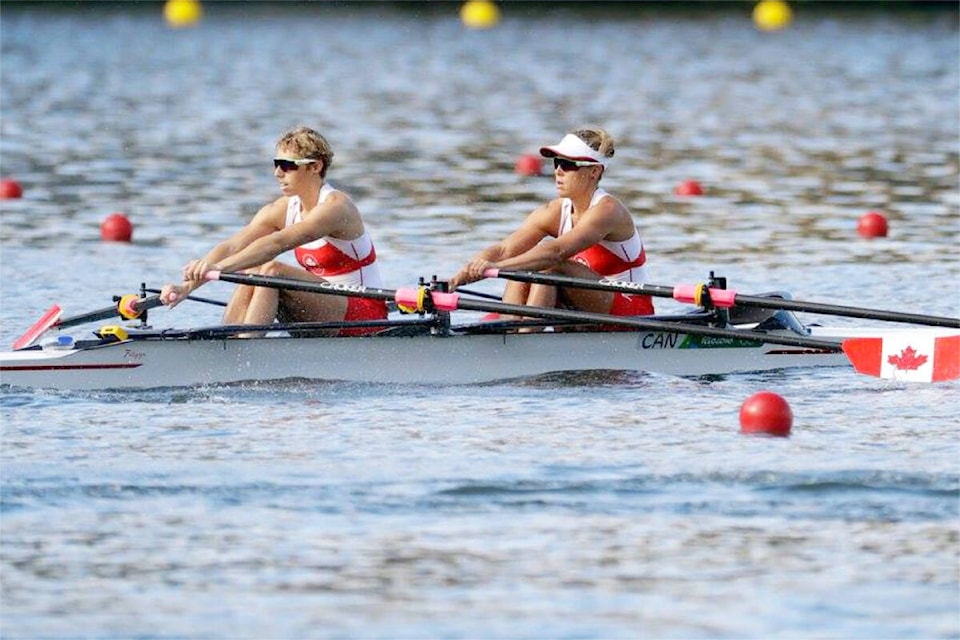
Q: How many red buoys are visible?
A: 6